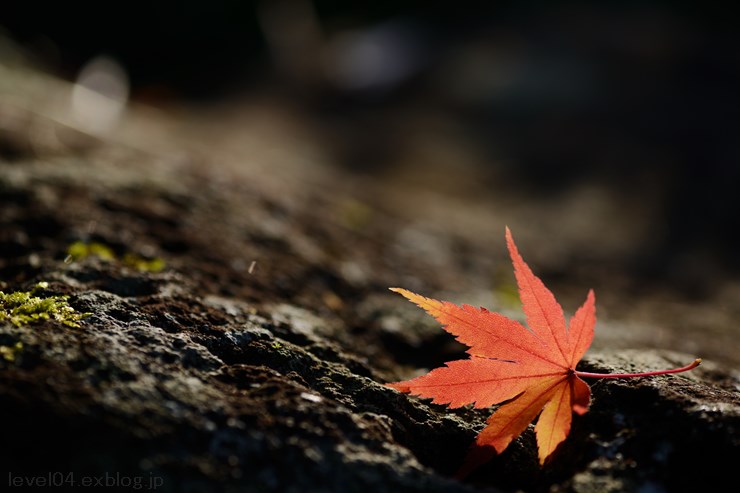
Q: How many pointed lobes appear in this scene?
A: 7